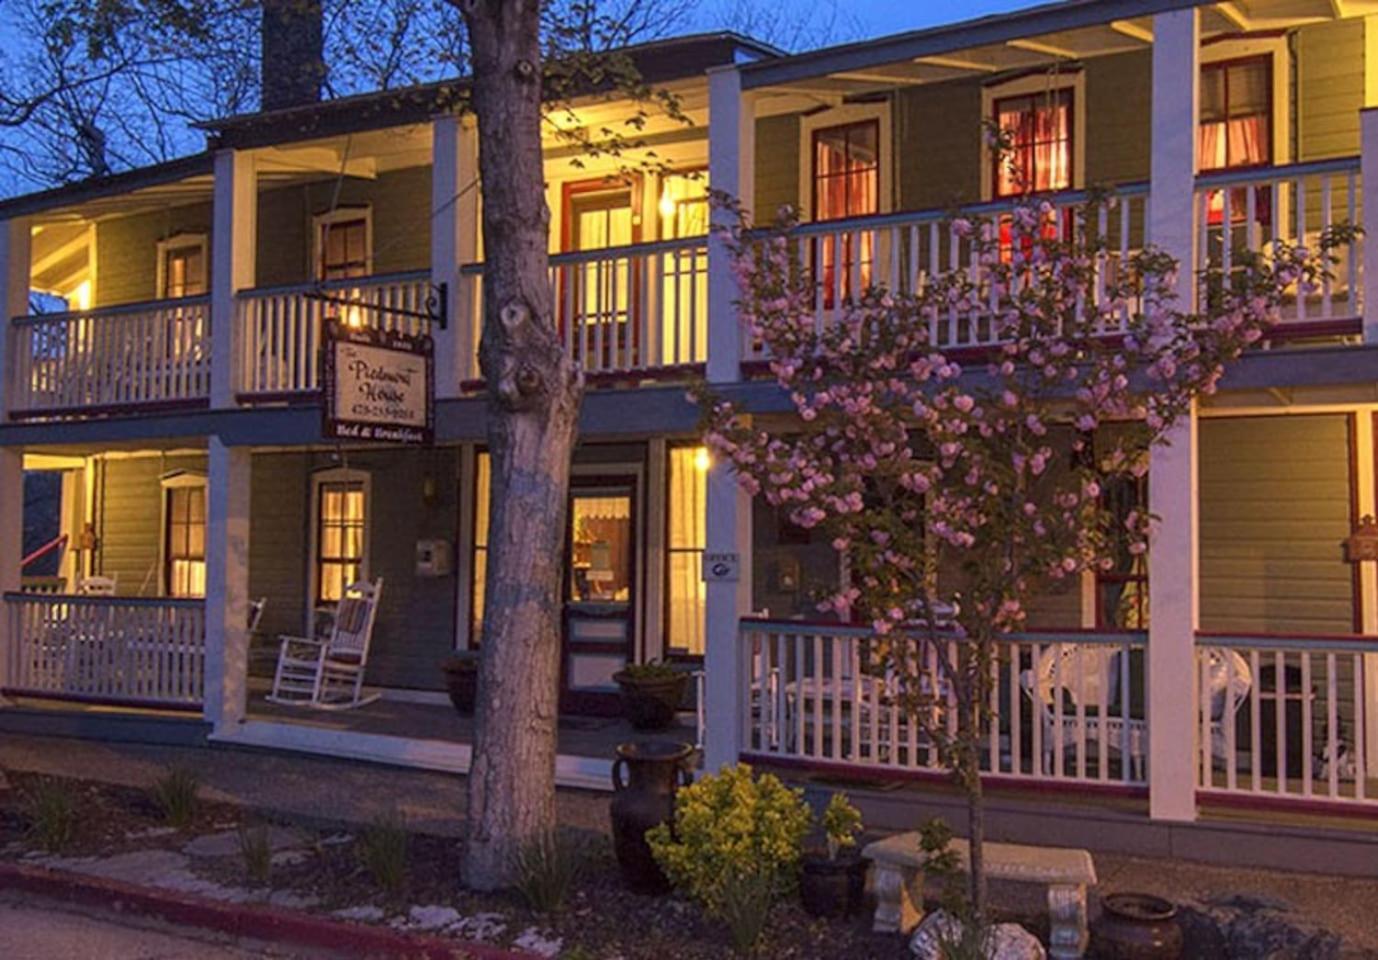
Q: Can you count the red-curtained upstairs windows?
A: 3